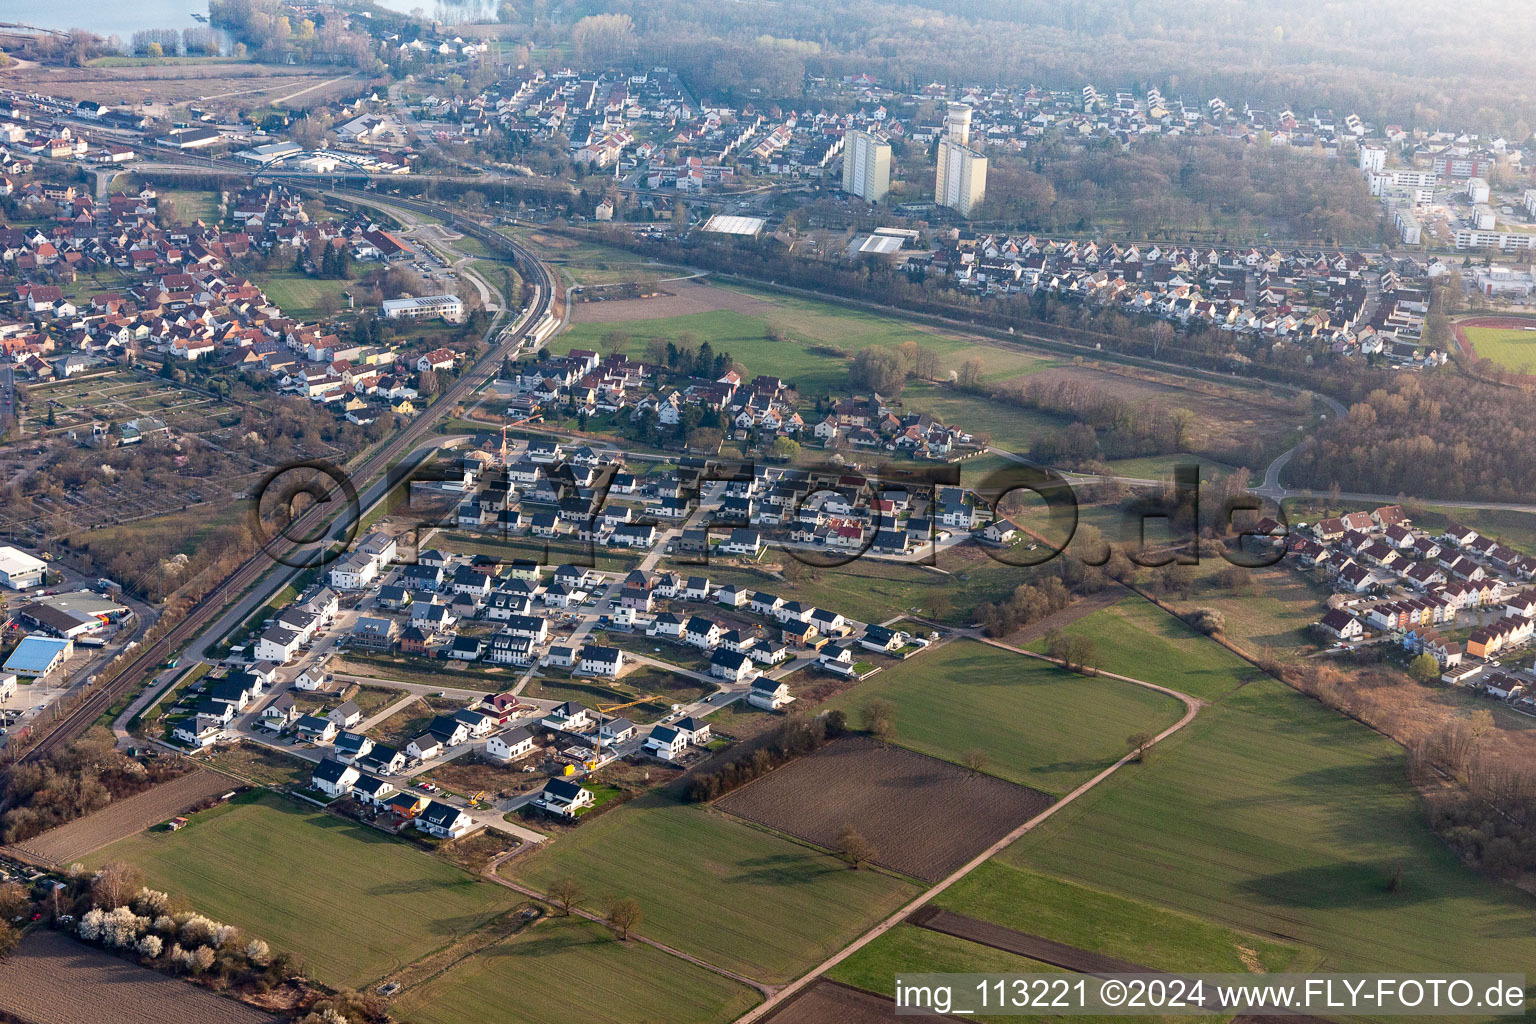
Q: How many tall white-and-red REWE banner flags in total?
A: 0